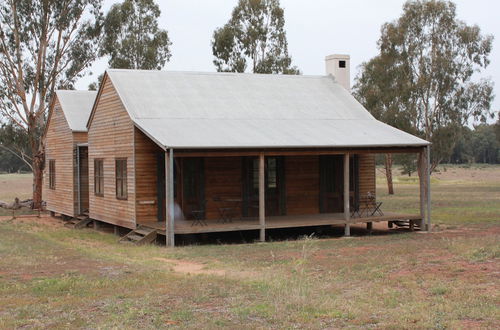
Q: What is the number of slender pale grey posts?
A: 4